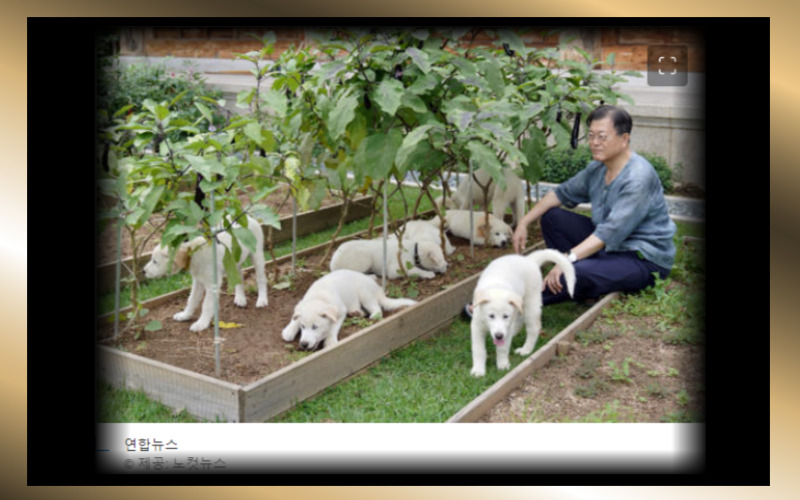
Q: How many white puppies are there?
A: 7